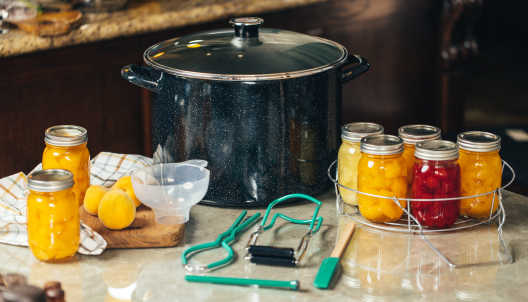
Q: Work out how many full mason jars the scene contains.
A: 7